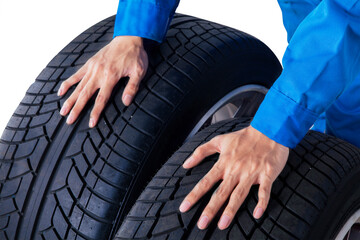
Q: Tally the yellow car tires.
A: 0